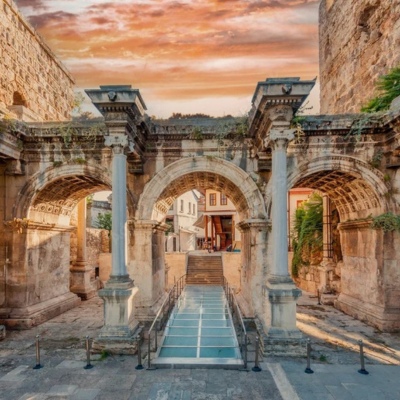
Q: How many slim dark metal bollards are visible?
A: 6